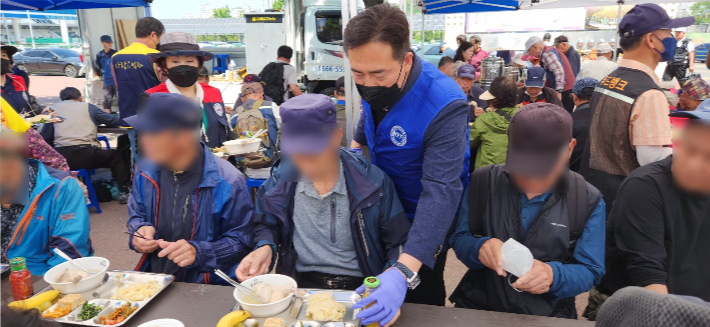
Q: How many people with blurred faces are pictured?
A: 5